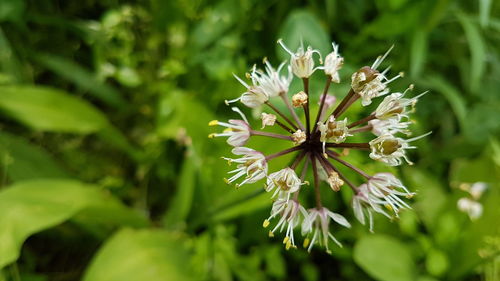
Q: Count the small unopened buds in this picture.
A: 4